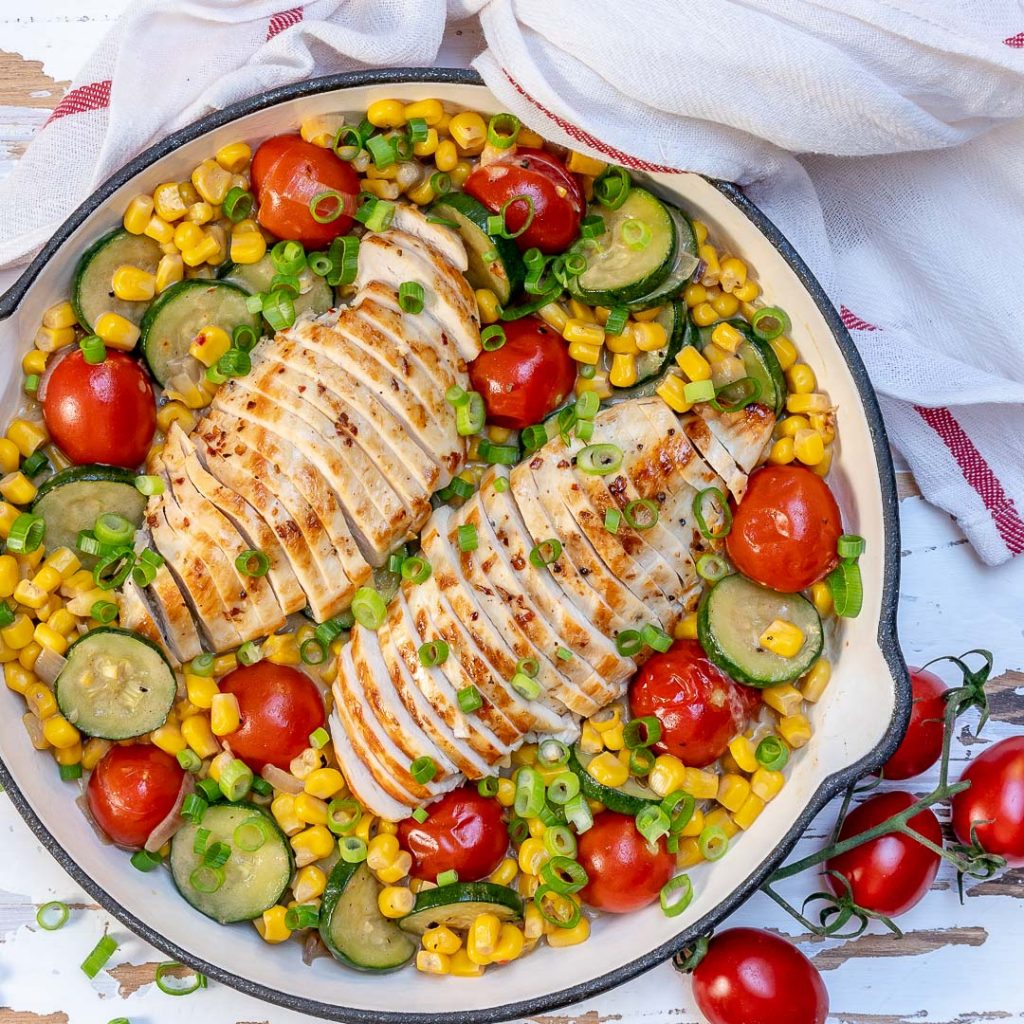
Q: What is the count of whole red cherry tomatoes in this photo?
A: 14